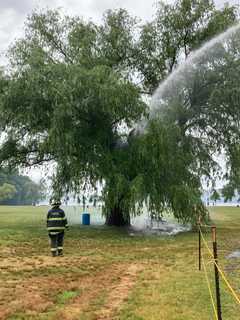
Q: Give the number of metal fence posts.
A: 2